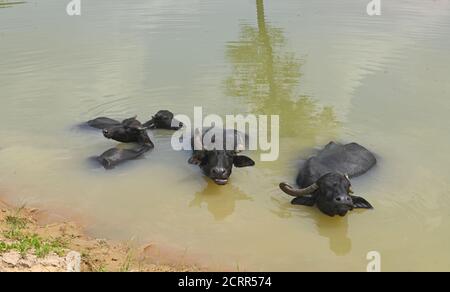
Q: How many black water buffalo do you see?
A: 4